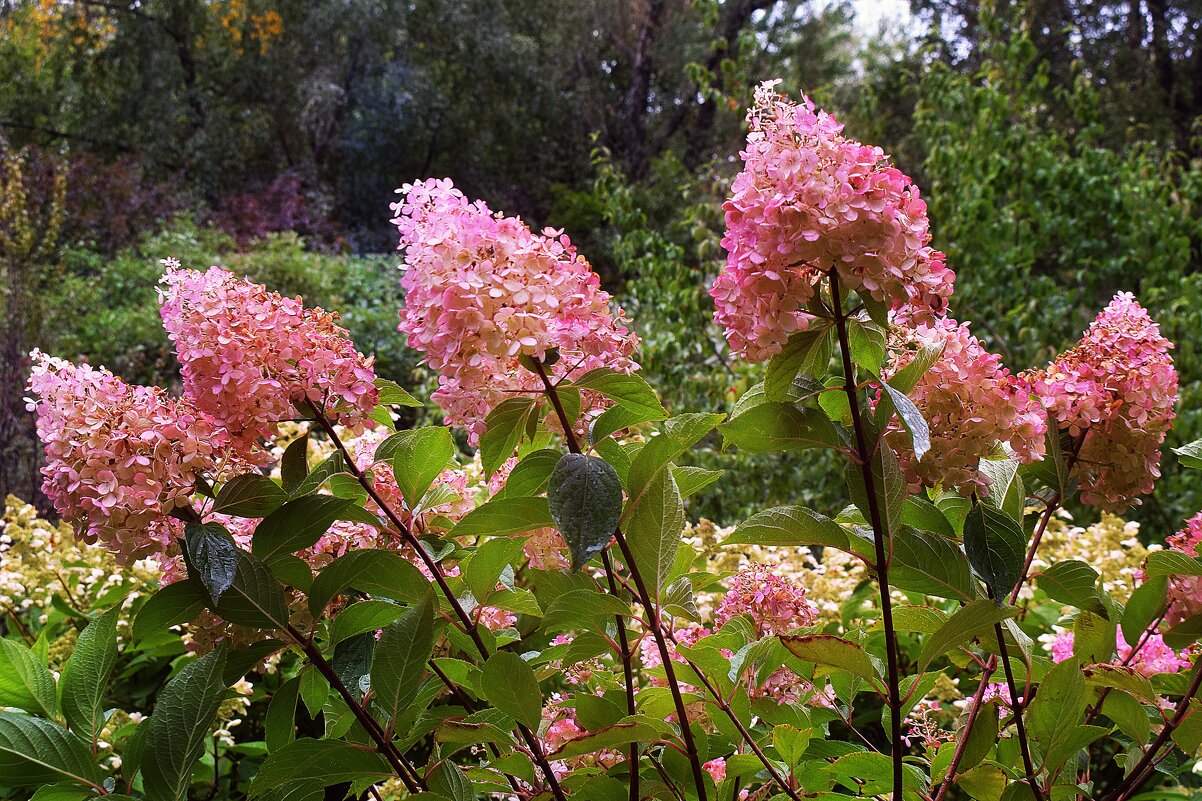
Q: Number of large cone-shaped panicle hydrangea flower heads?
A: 6